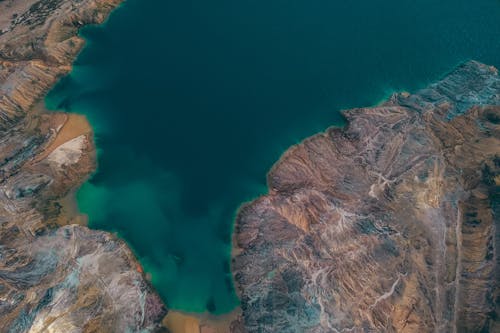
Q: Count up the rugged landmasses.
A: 2